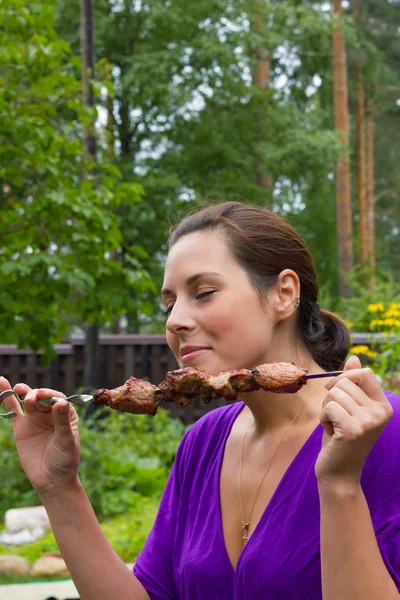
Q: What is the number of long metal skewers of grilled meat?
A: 1